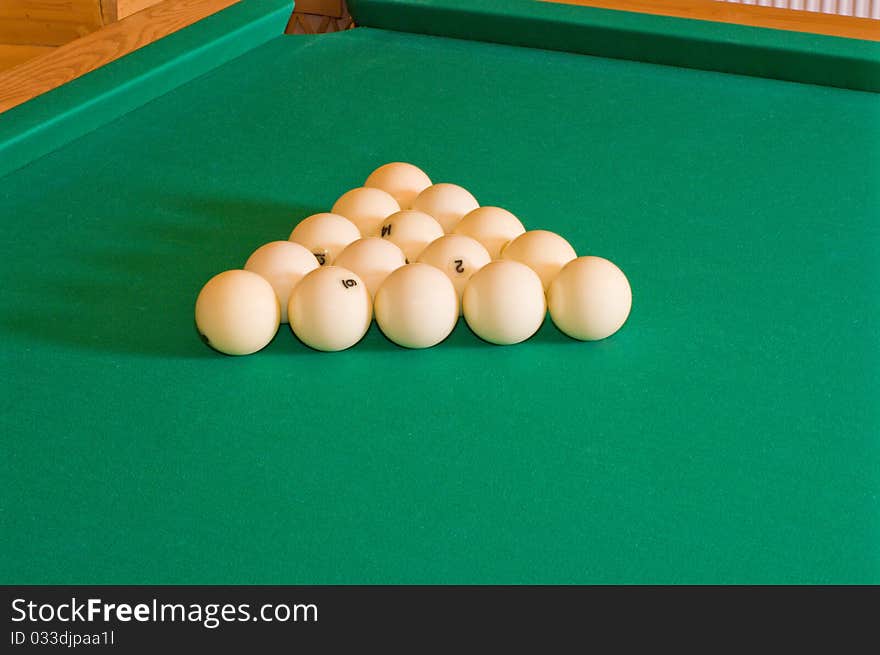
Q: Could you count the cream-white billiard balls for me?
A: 15